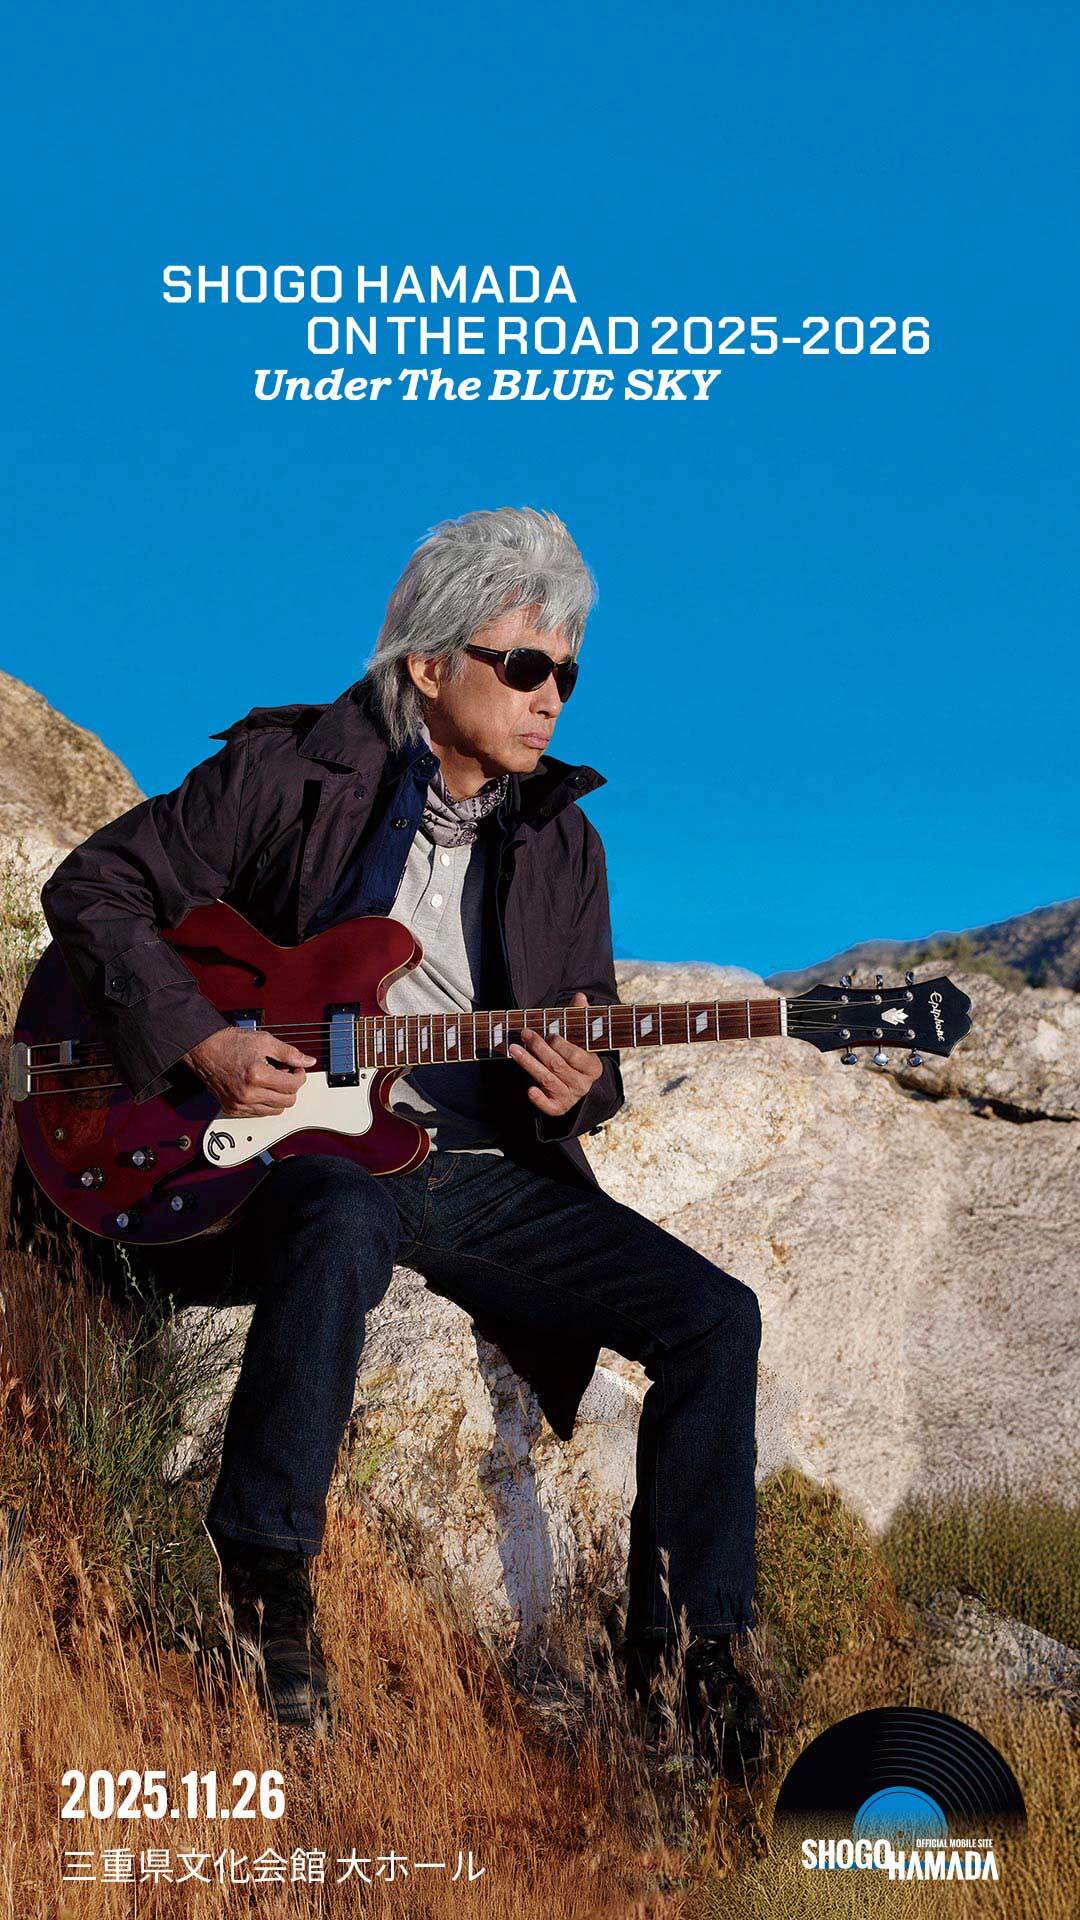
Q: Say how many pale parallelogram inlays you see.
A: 9